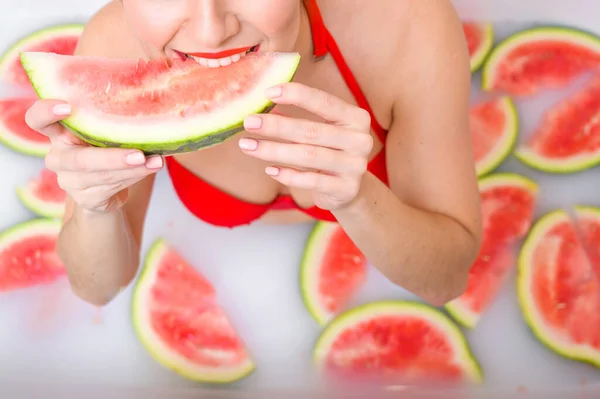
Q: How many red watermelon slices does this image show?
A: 15